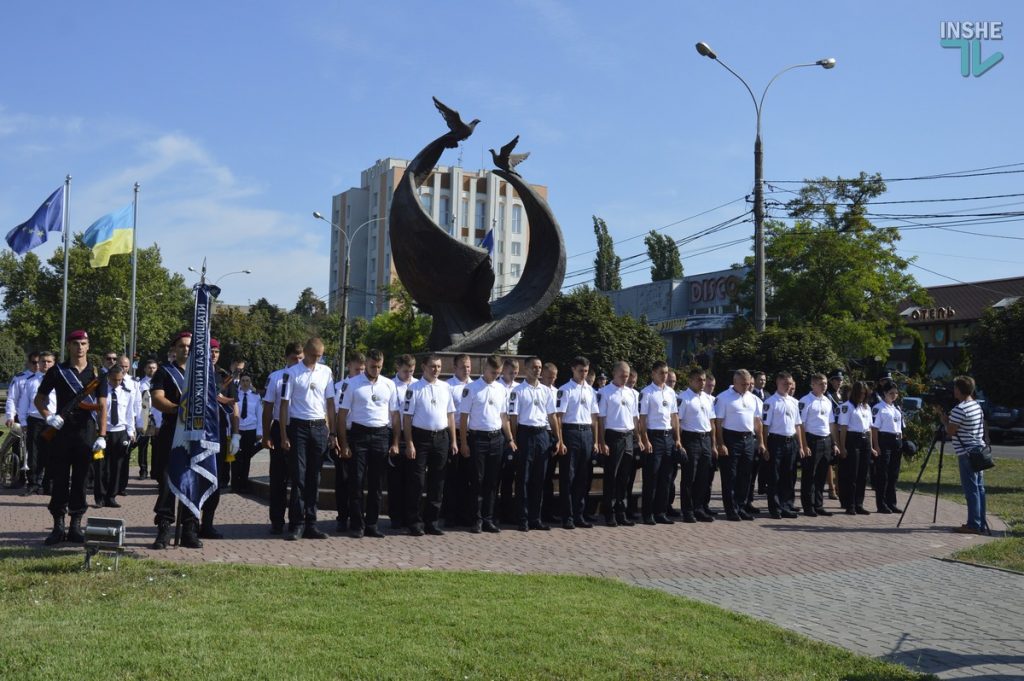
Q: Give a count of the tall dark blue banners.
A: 1